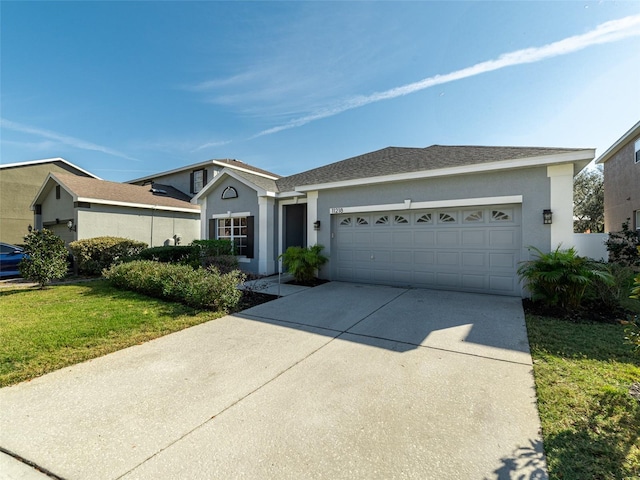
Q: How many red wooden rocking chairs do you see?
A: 0